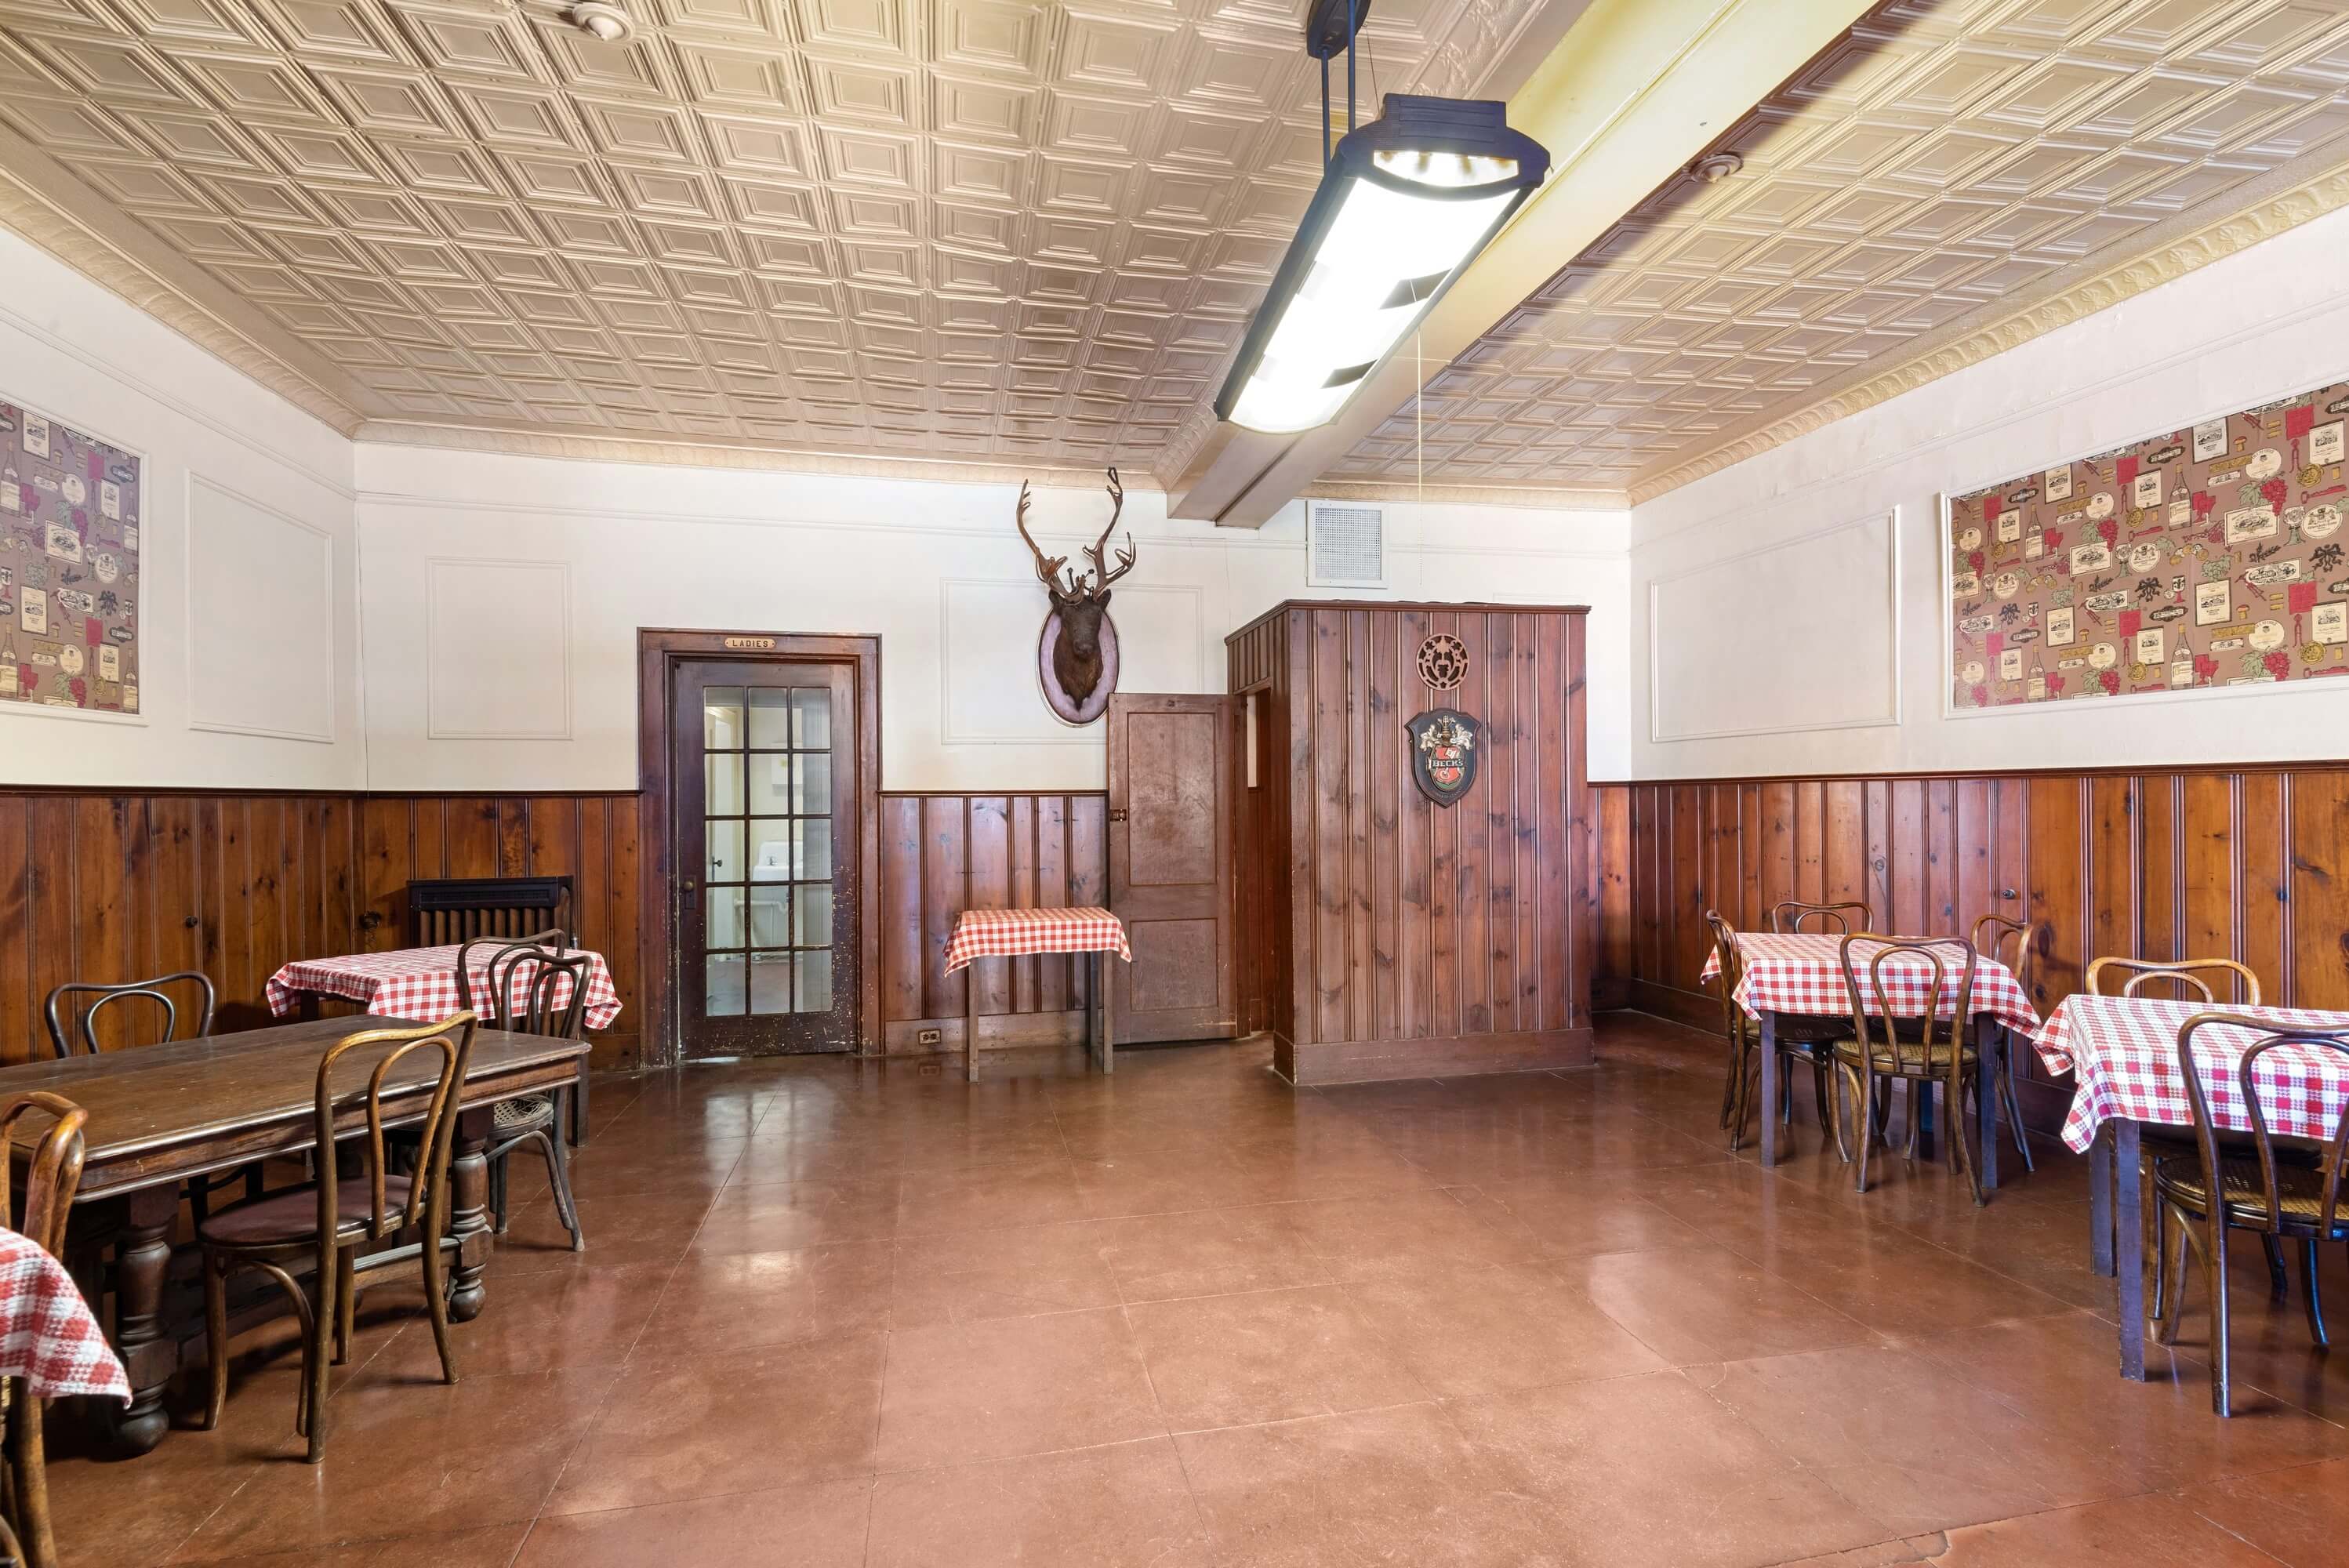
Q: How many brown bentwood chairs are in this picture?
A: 11